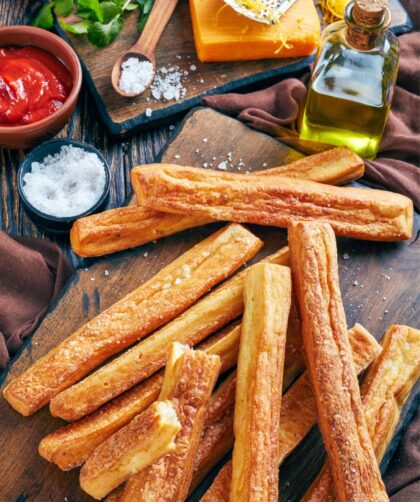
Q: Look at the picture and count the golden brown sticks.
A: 12